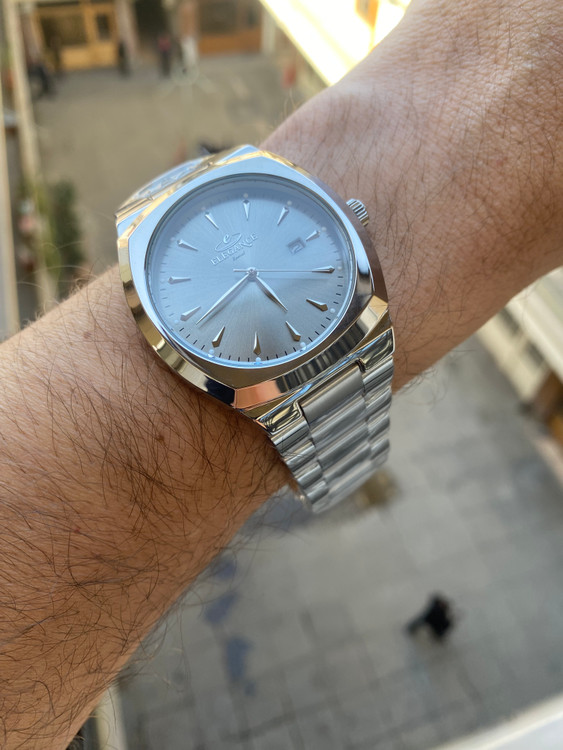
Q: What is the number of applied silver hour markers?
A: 12